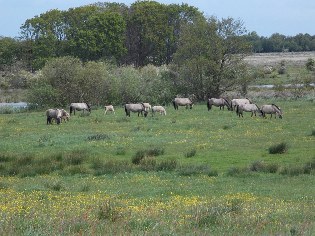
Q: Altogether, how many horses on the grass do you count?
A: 12